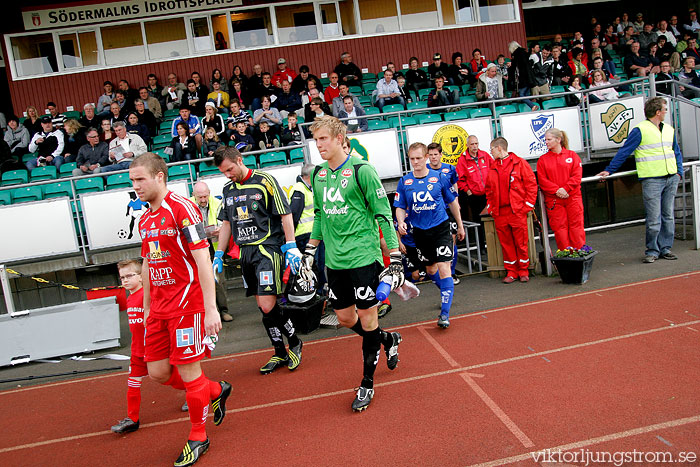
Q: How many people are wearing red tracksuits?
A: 2